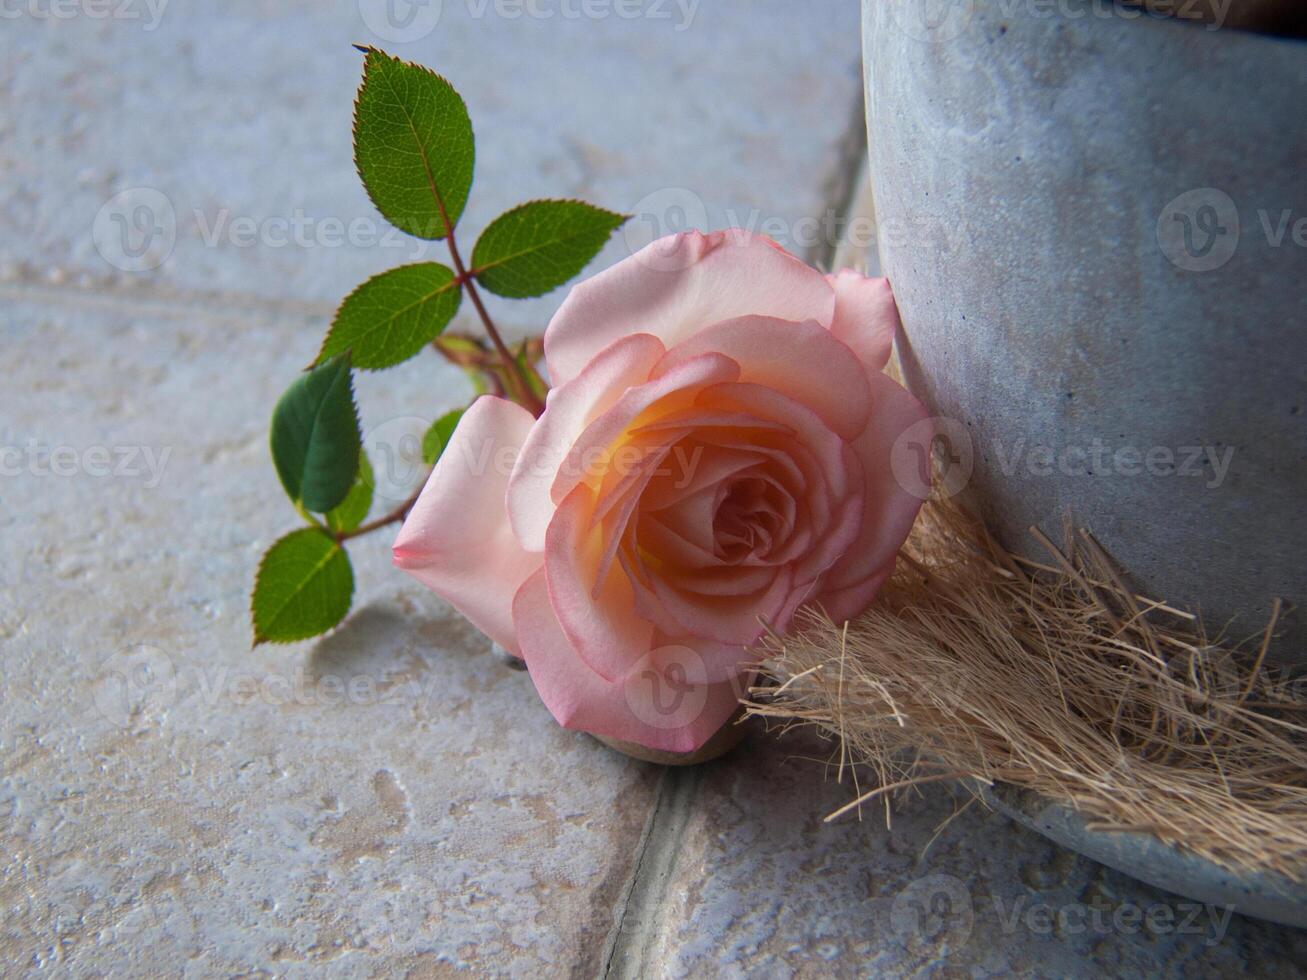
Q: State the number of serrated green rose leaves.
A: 7